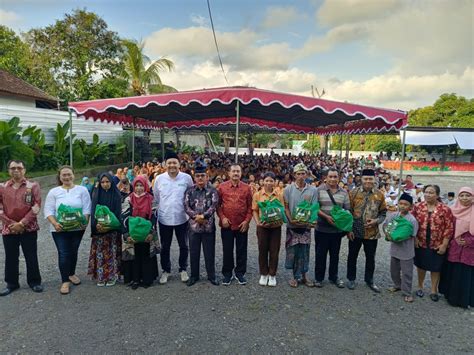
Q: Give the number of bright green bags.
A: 7